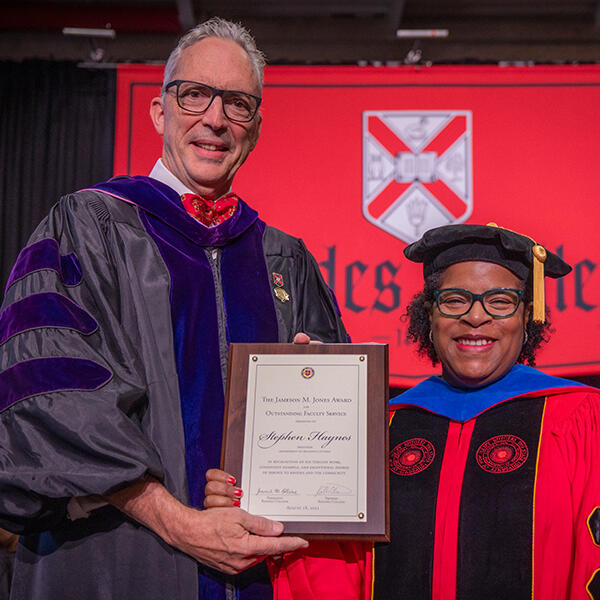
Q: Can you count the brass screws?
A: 3